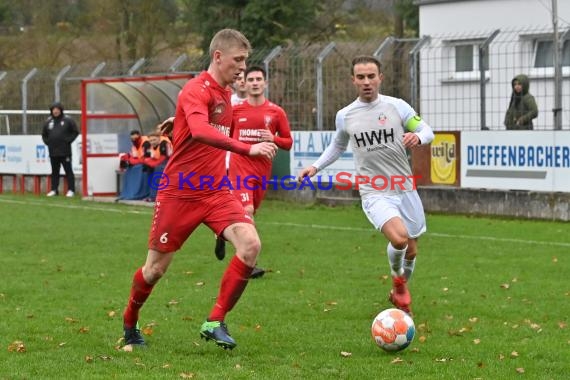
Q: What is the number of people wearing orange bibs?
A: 2